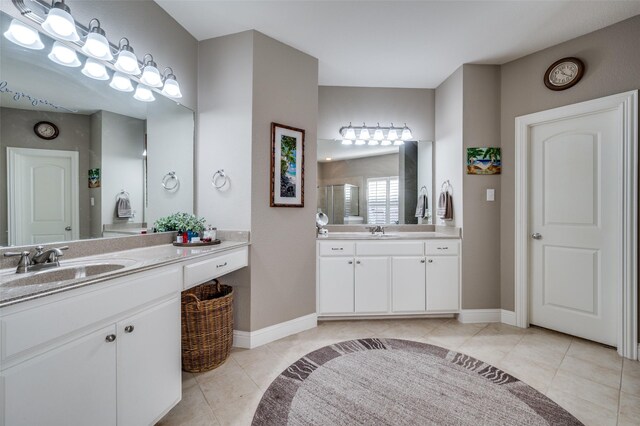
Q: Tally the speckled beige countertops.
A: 2